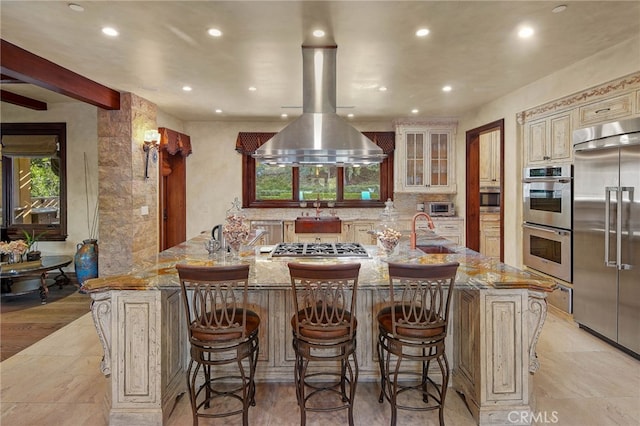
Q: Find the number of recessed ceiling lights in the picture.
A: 13